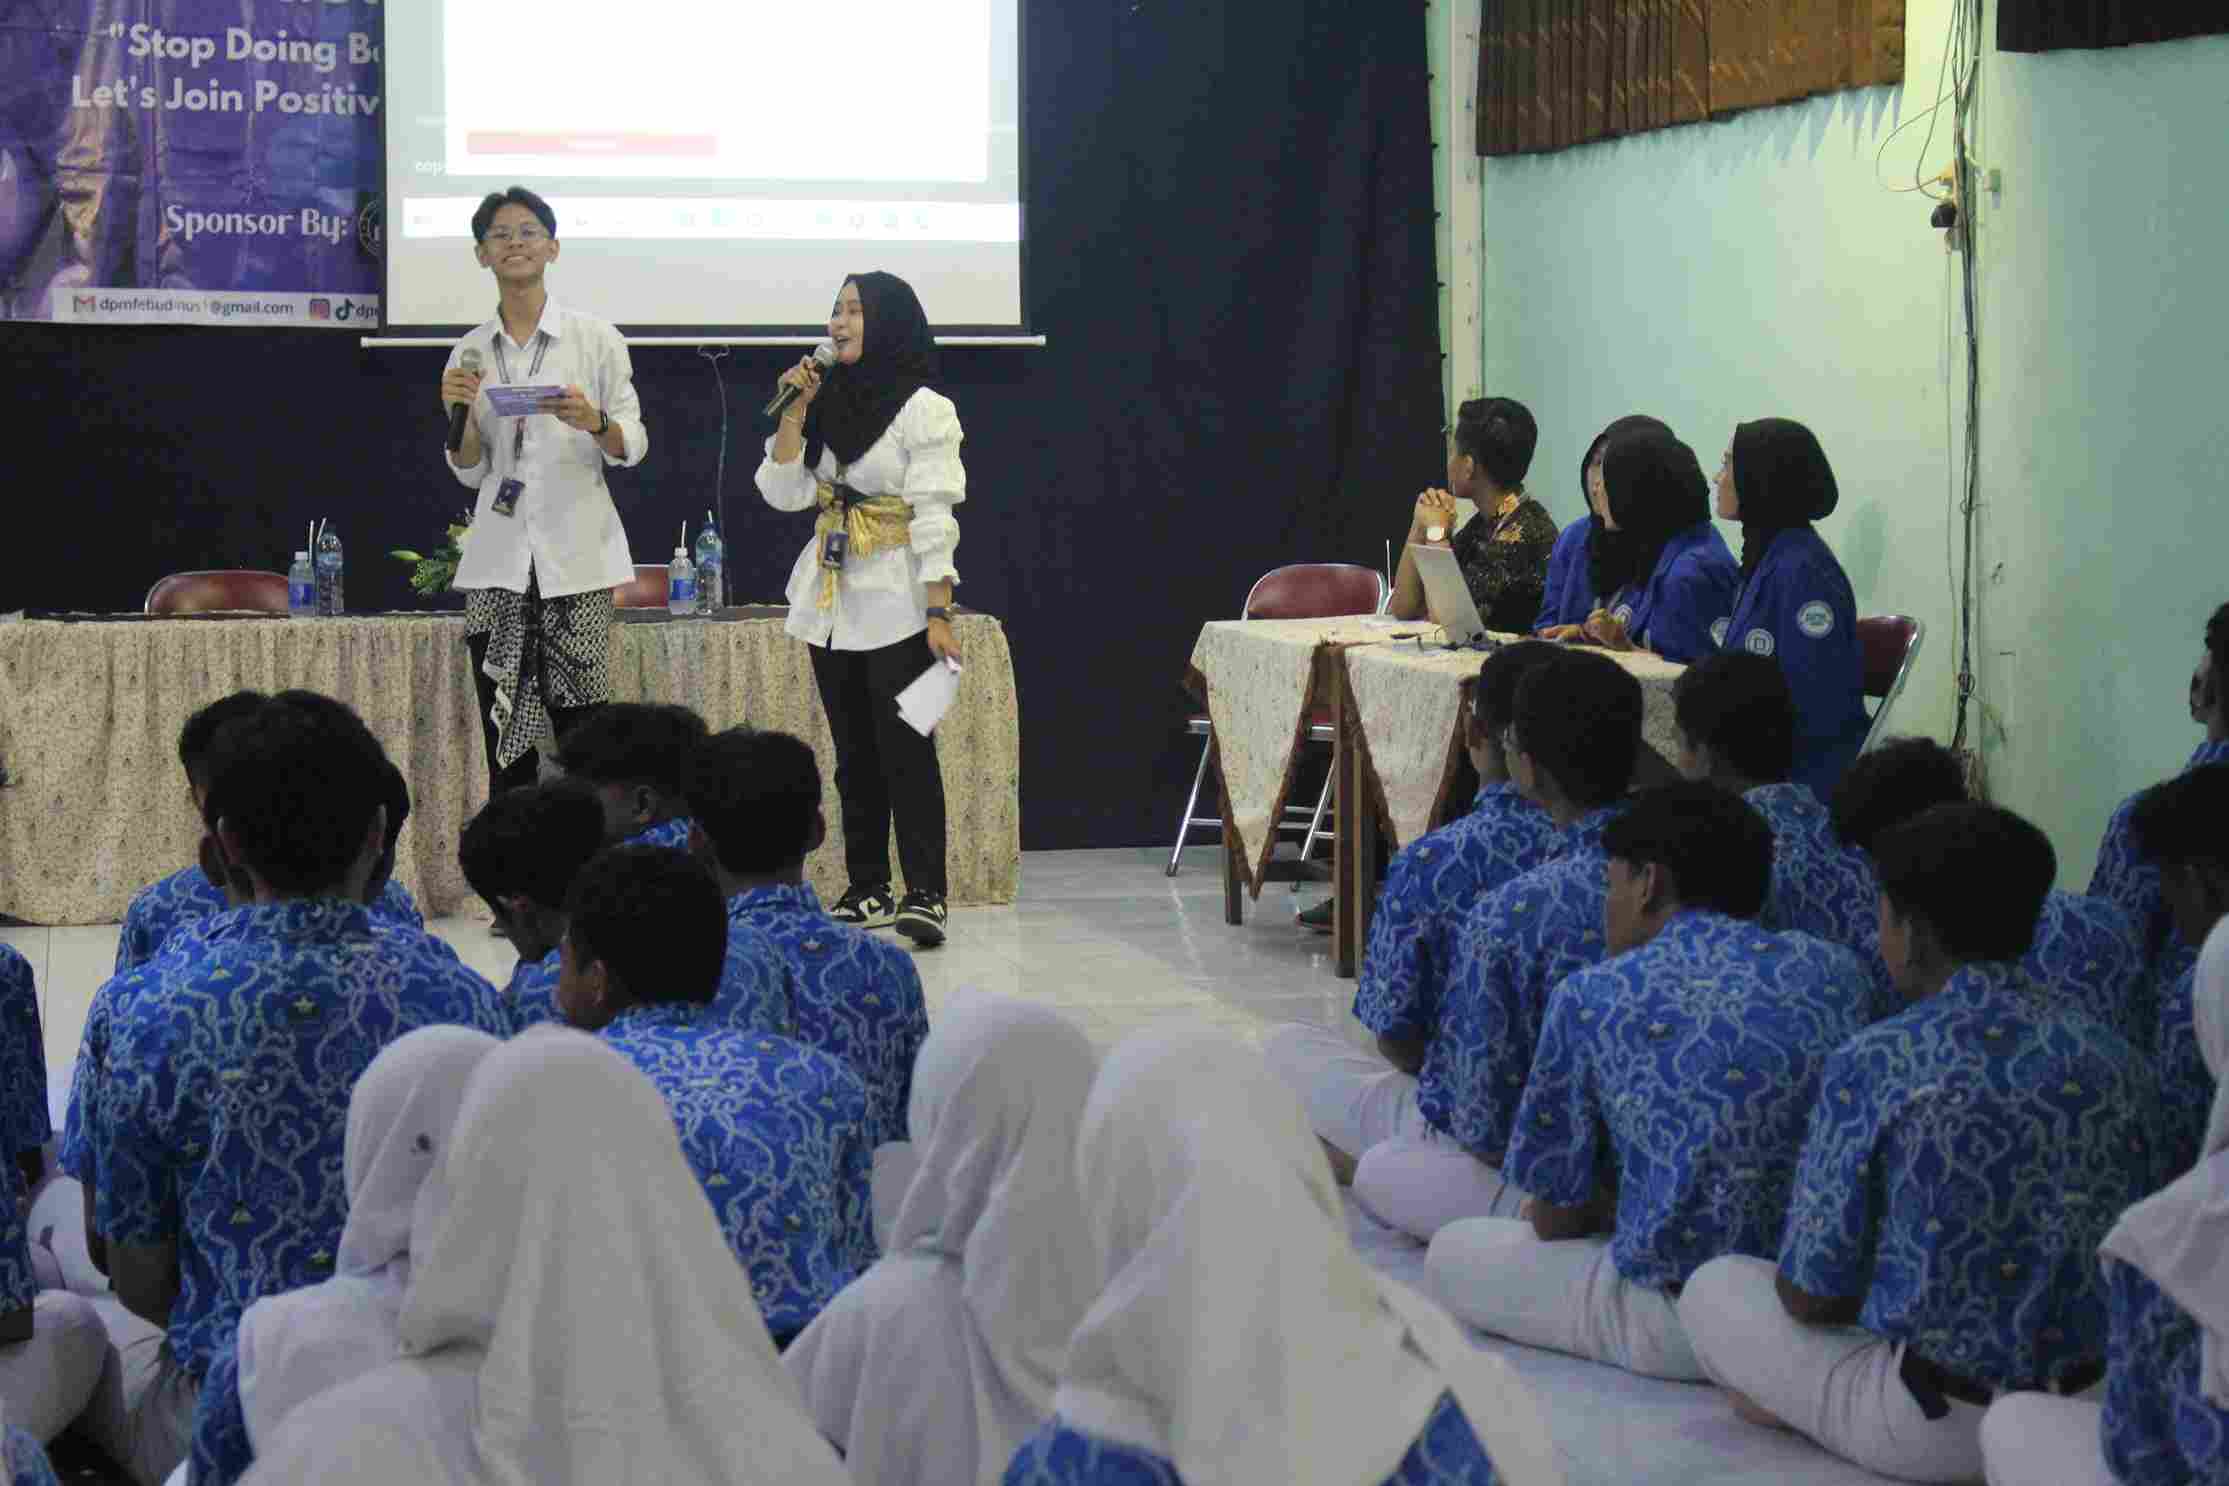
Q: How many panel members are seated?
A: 4